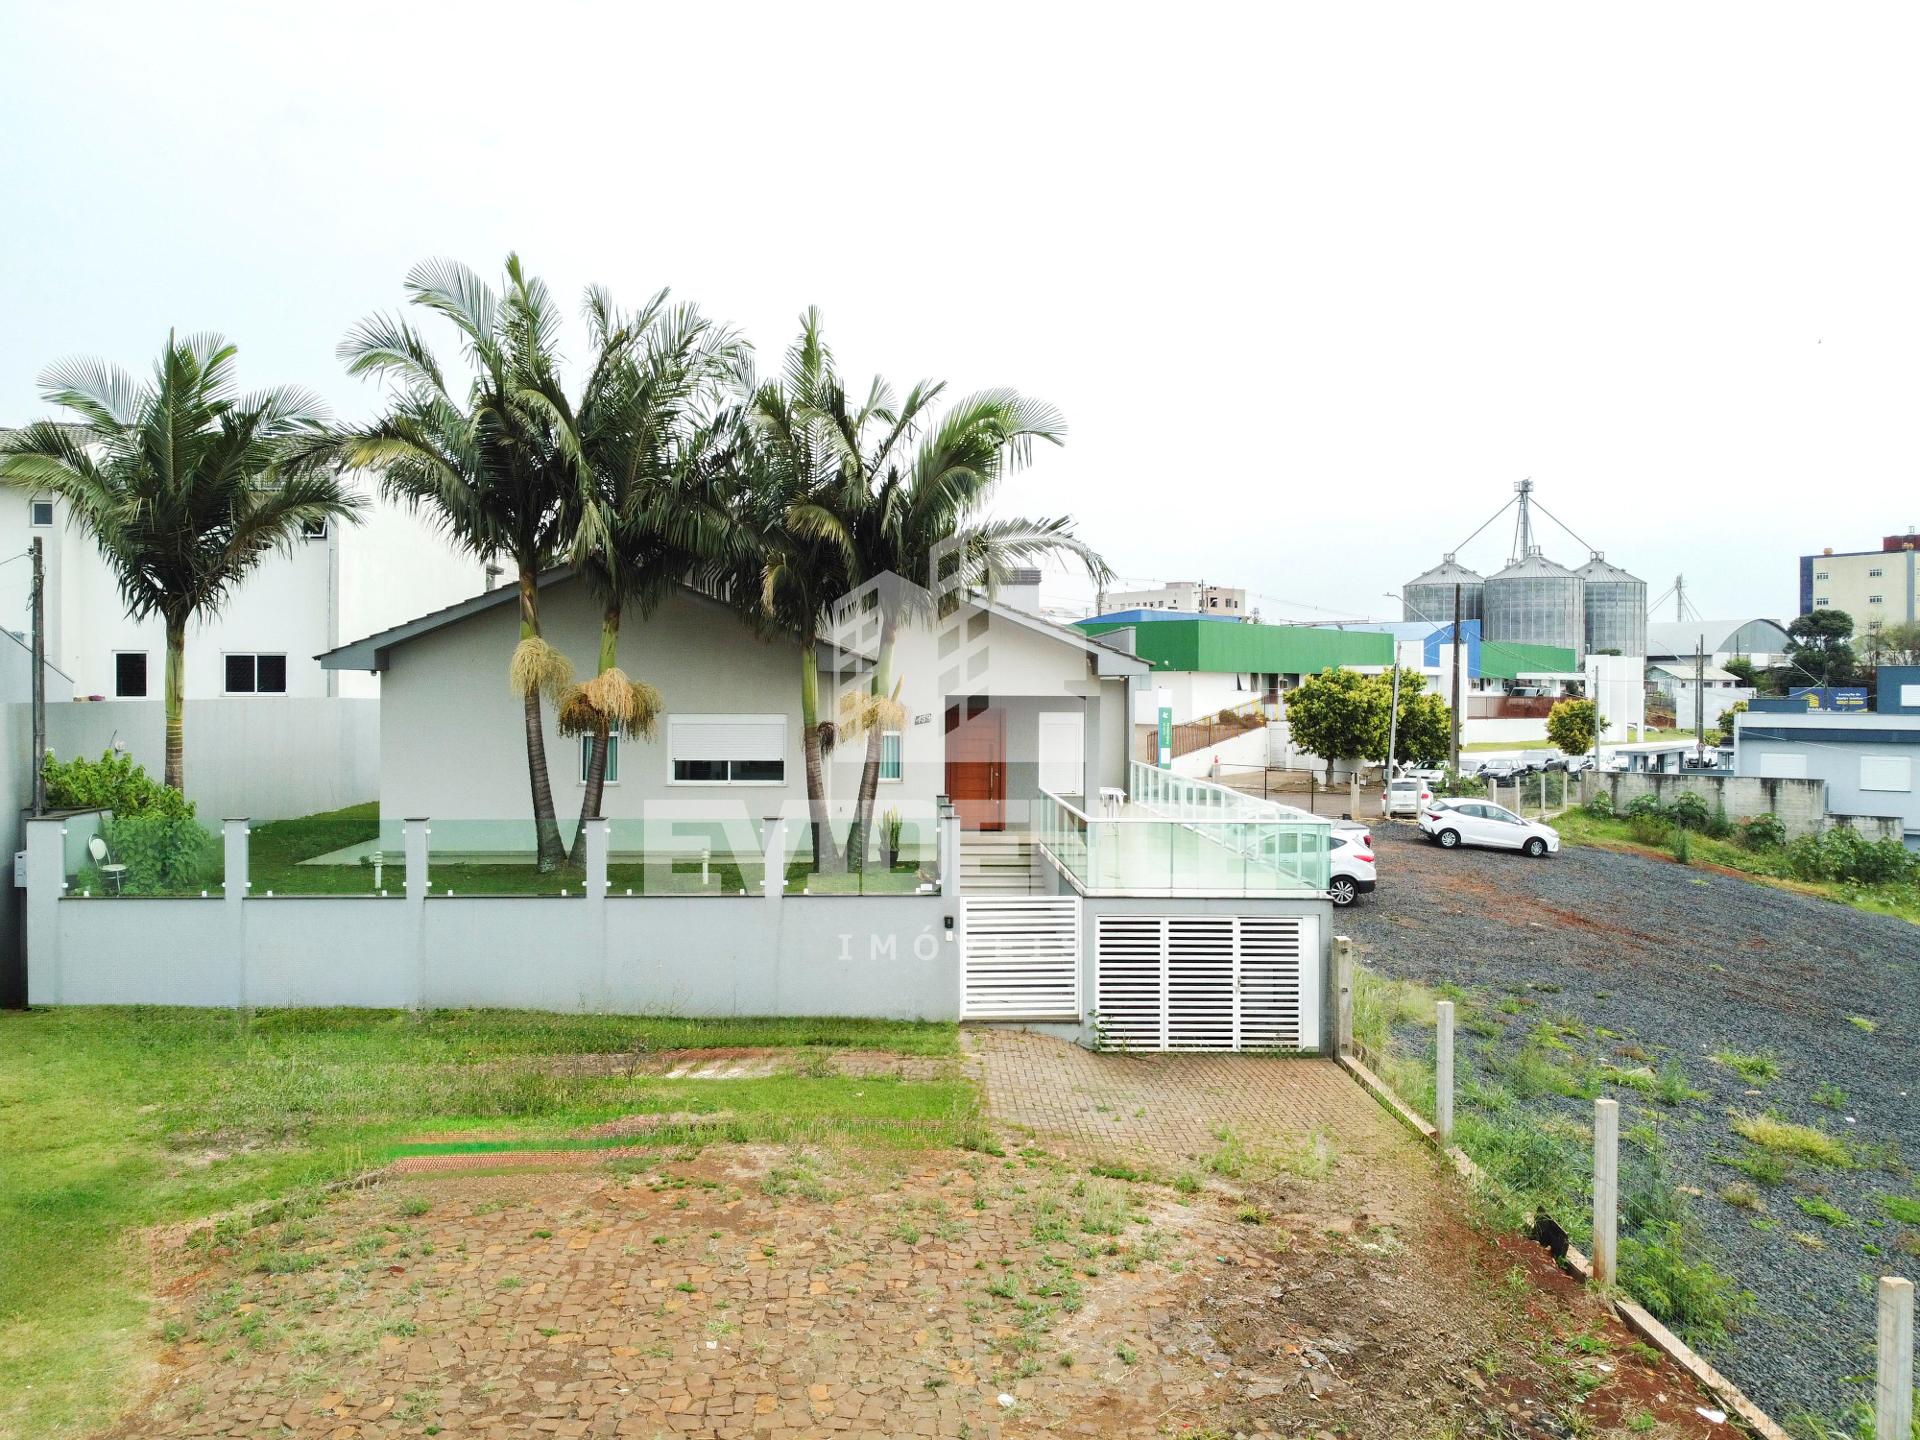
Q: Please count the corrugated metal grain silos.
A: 3